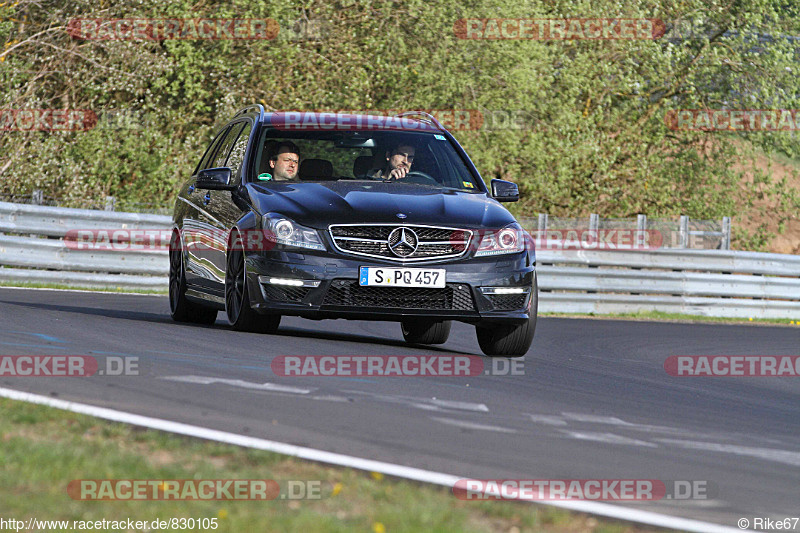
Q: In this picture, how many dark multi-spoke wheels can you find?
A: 2